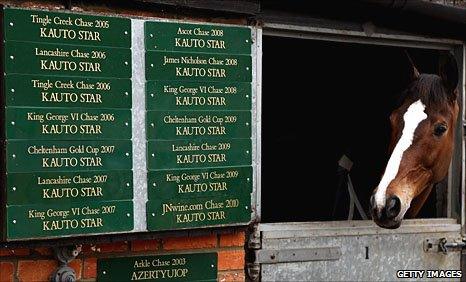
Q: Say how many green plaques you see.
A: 15